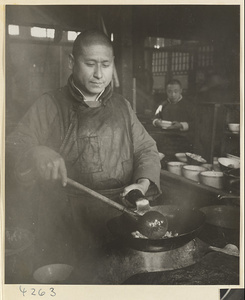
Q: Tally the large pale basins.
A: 3